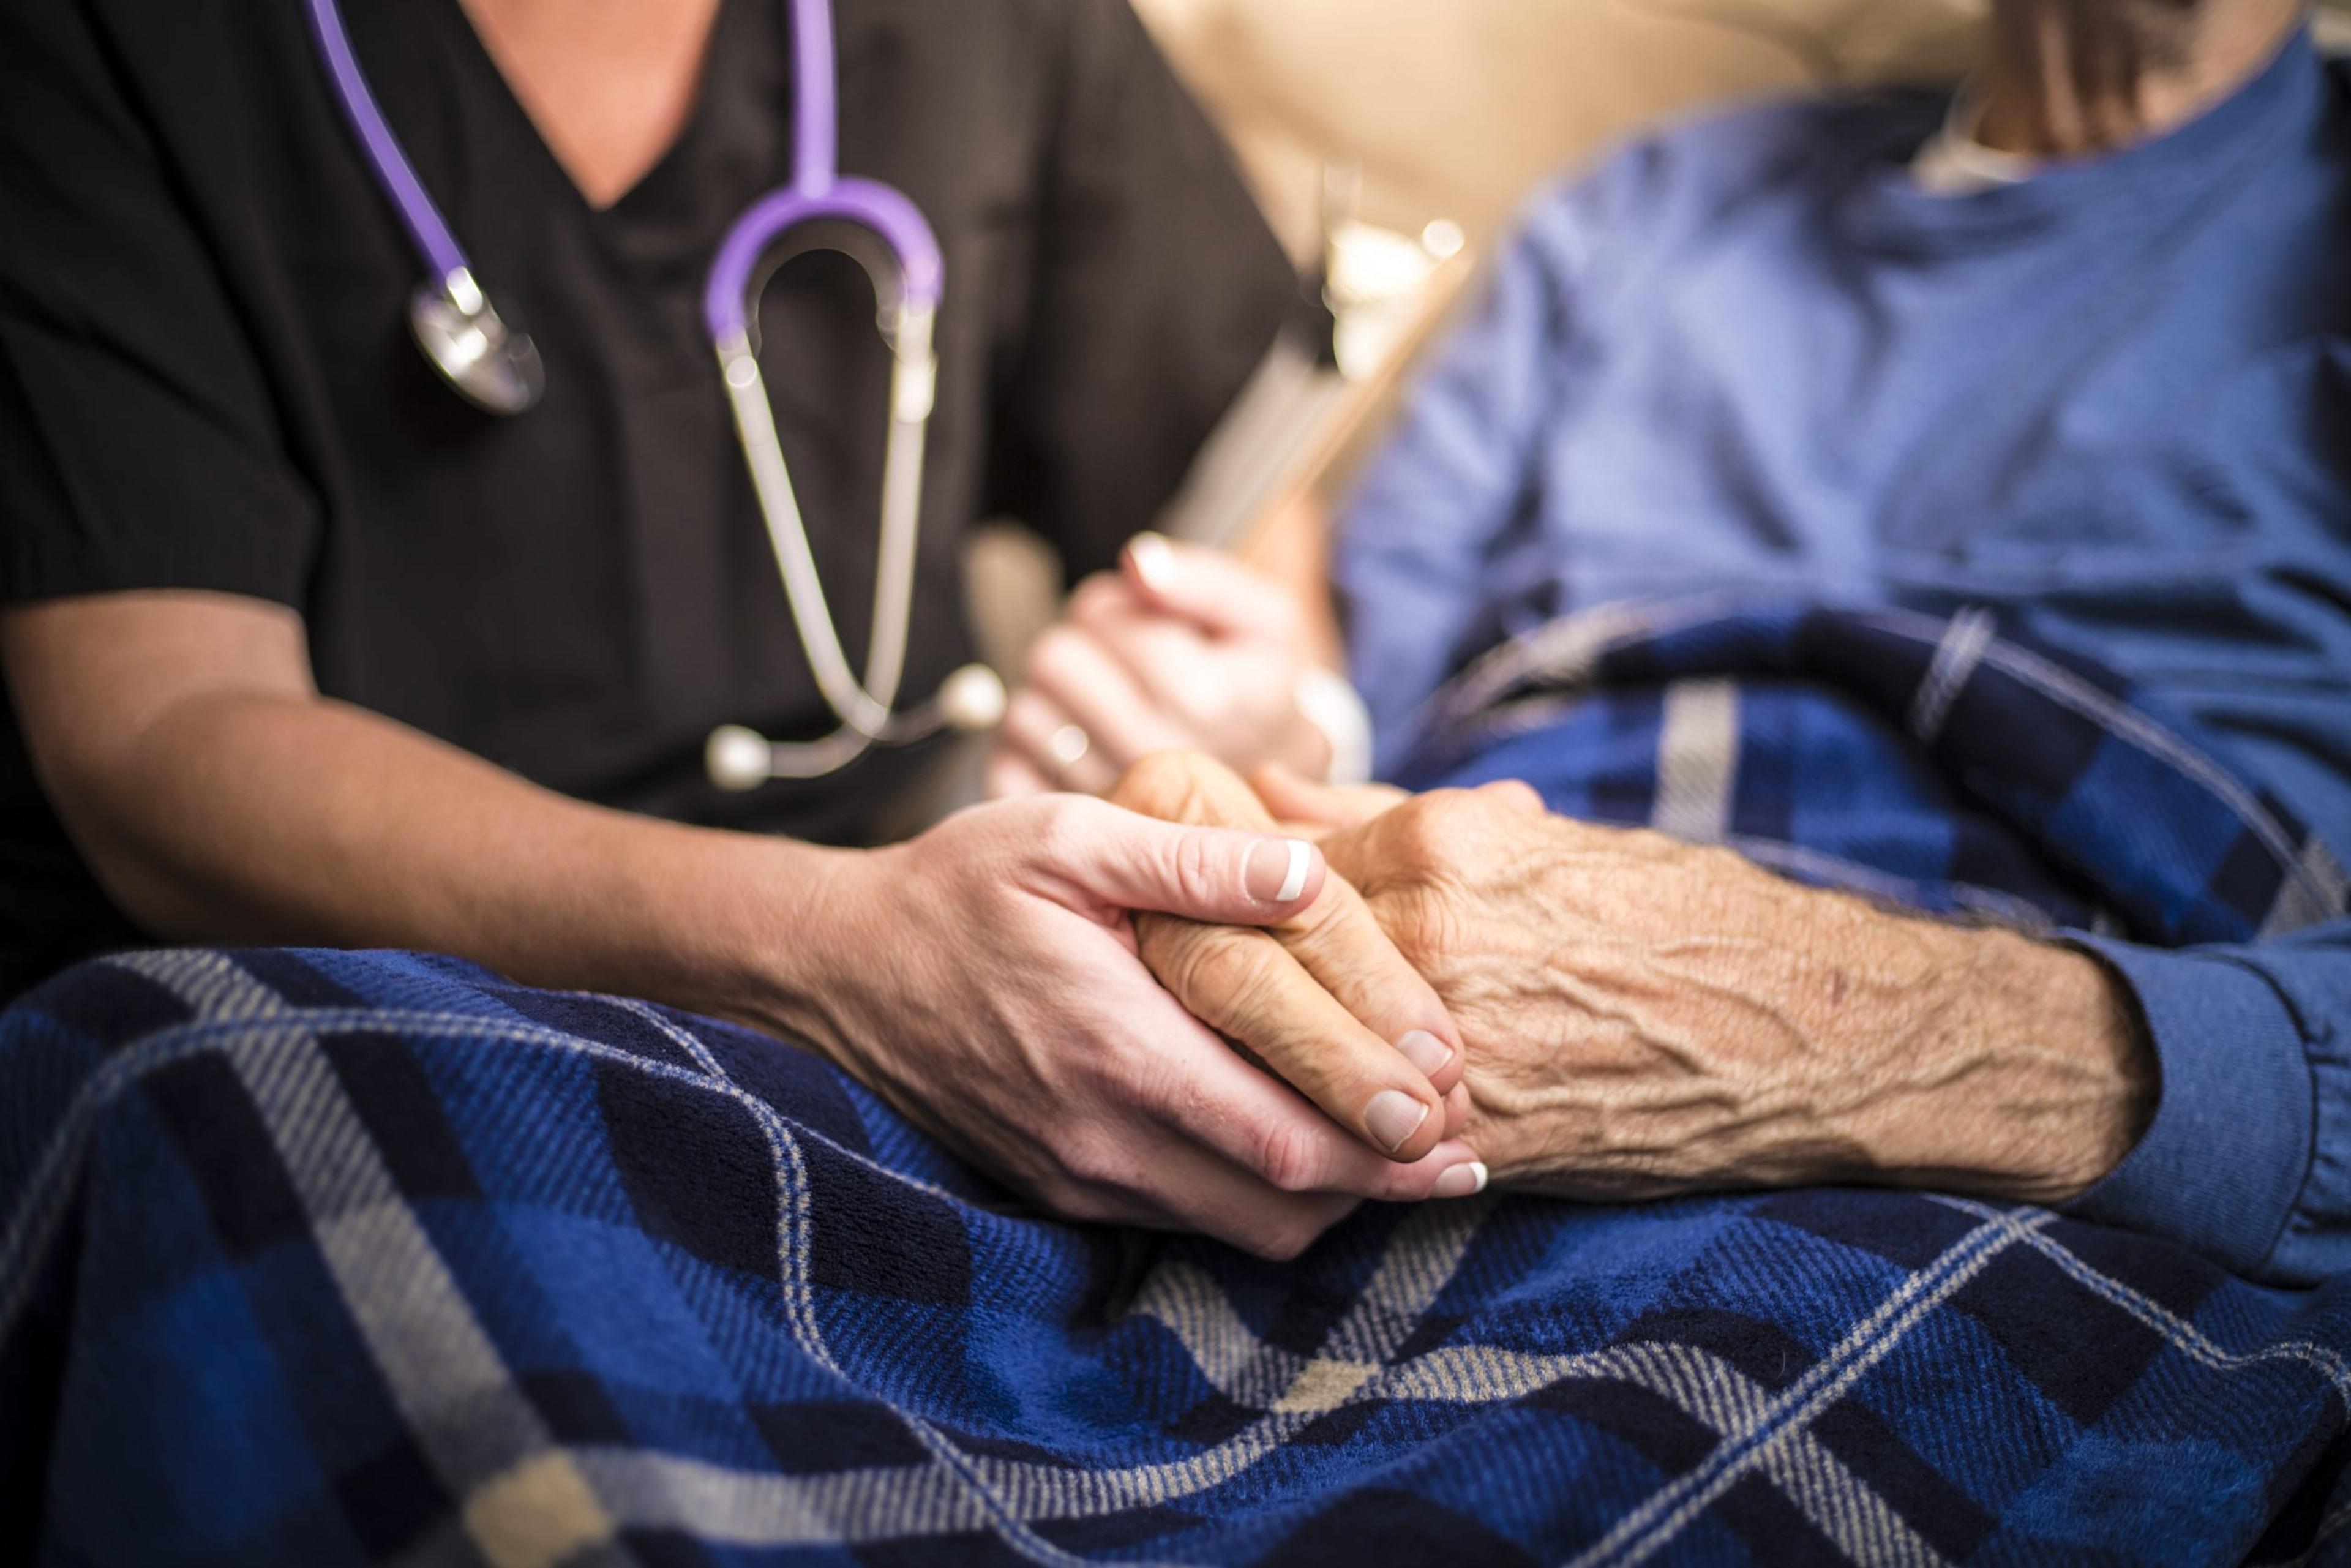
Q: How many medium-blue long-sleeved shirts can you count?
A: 1